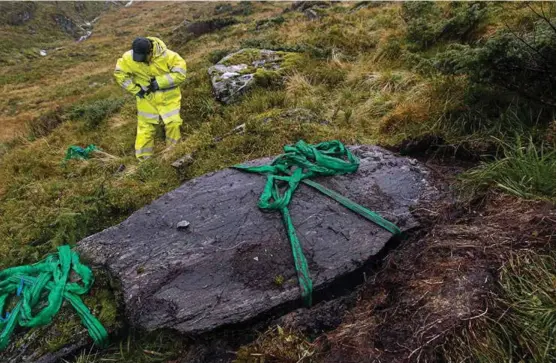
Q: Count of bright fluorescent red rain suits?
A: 0